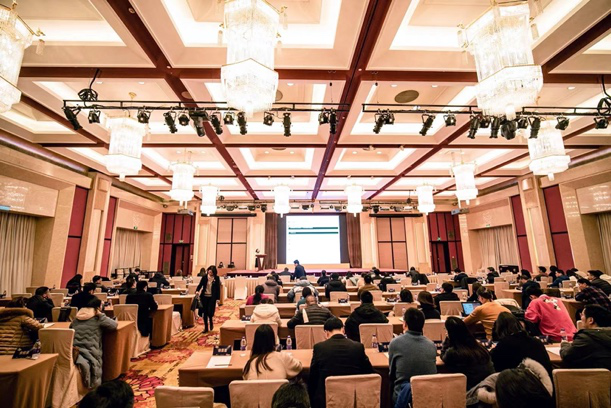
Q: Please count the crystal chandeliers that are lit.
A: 11